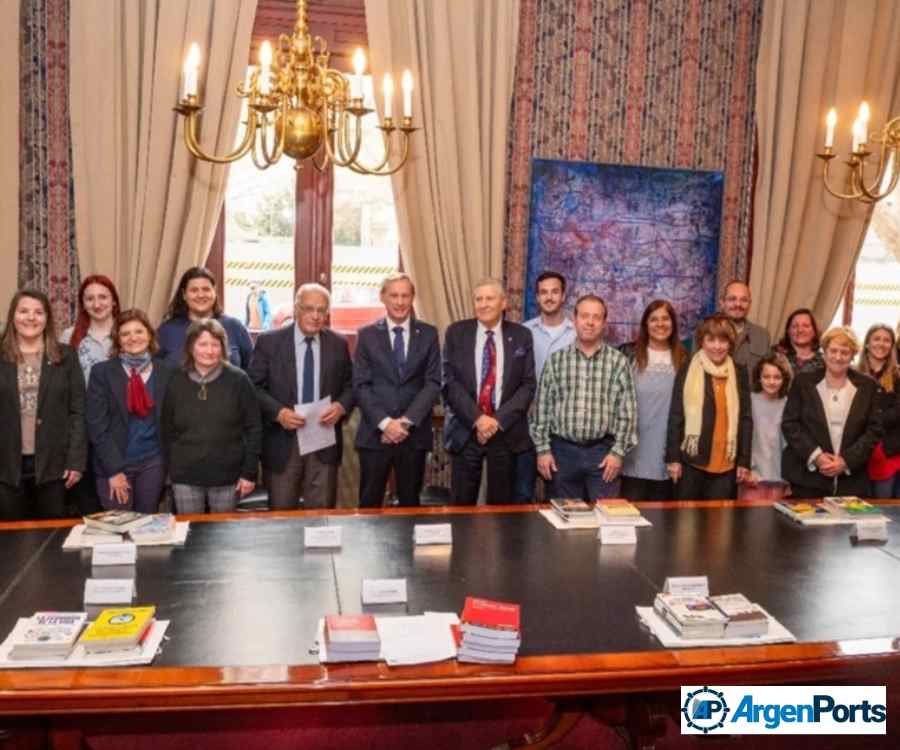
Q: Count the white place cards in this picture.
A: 8